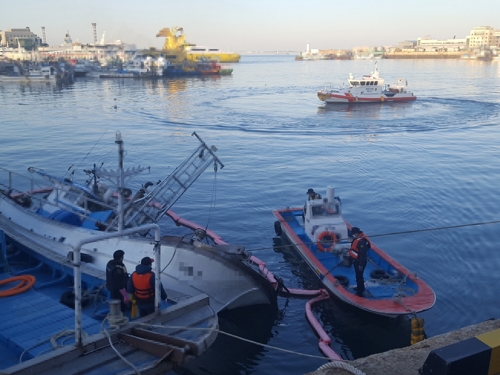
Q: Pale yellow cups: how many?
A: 0